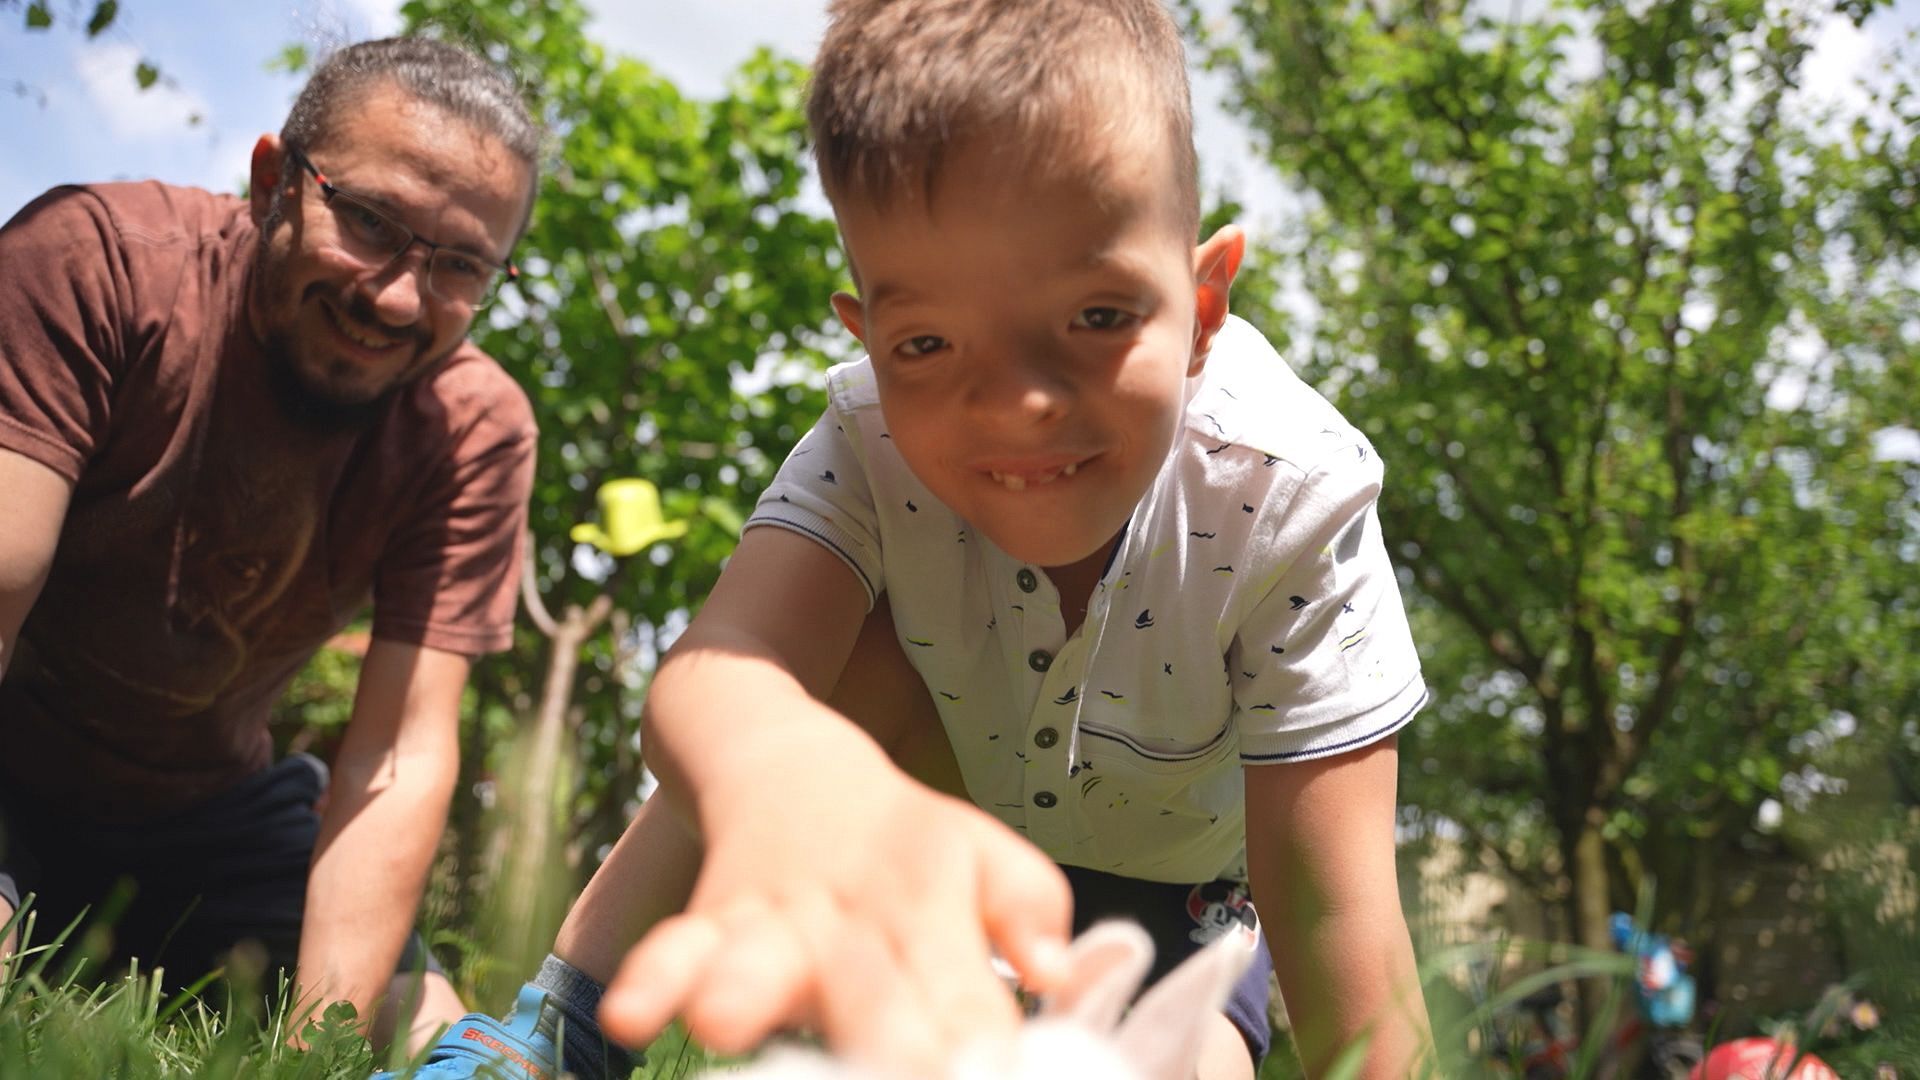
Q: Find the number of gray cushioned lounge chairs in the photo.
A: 0